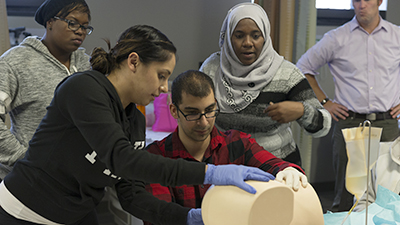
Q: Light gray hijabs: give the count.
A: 1